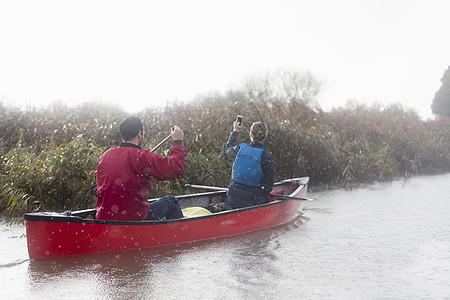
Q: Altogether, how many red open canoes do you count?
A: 1